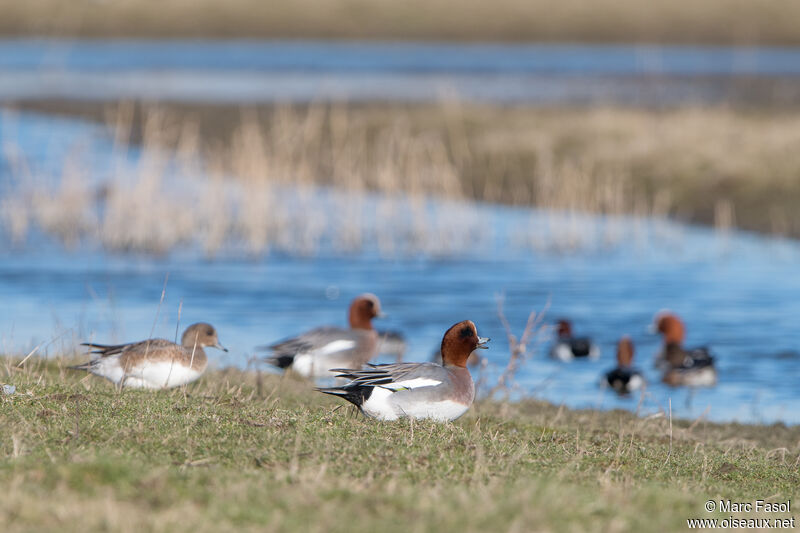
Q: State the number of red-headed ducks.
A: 5